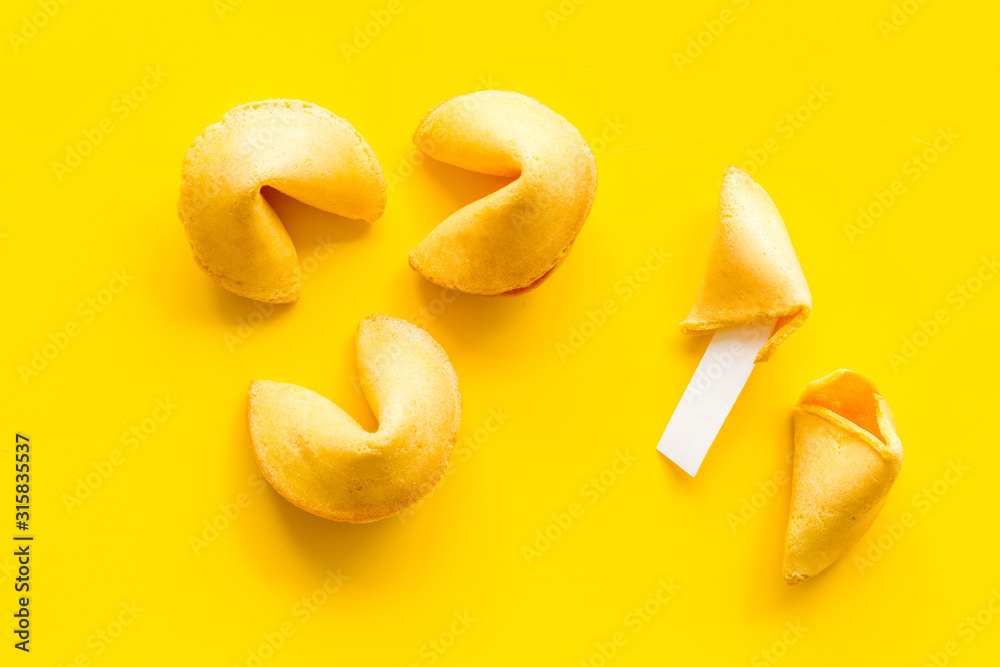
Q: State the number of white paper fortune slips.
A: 1